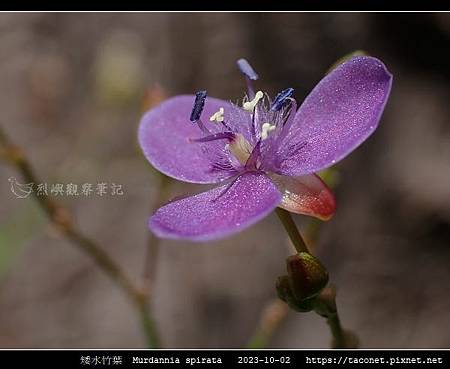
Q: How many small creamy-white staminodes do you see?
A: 3